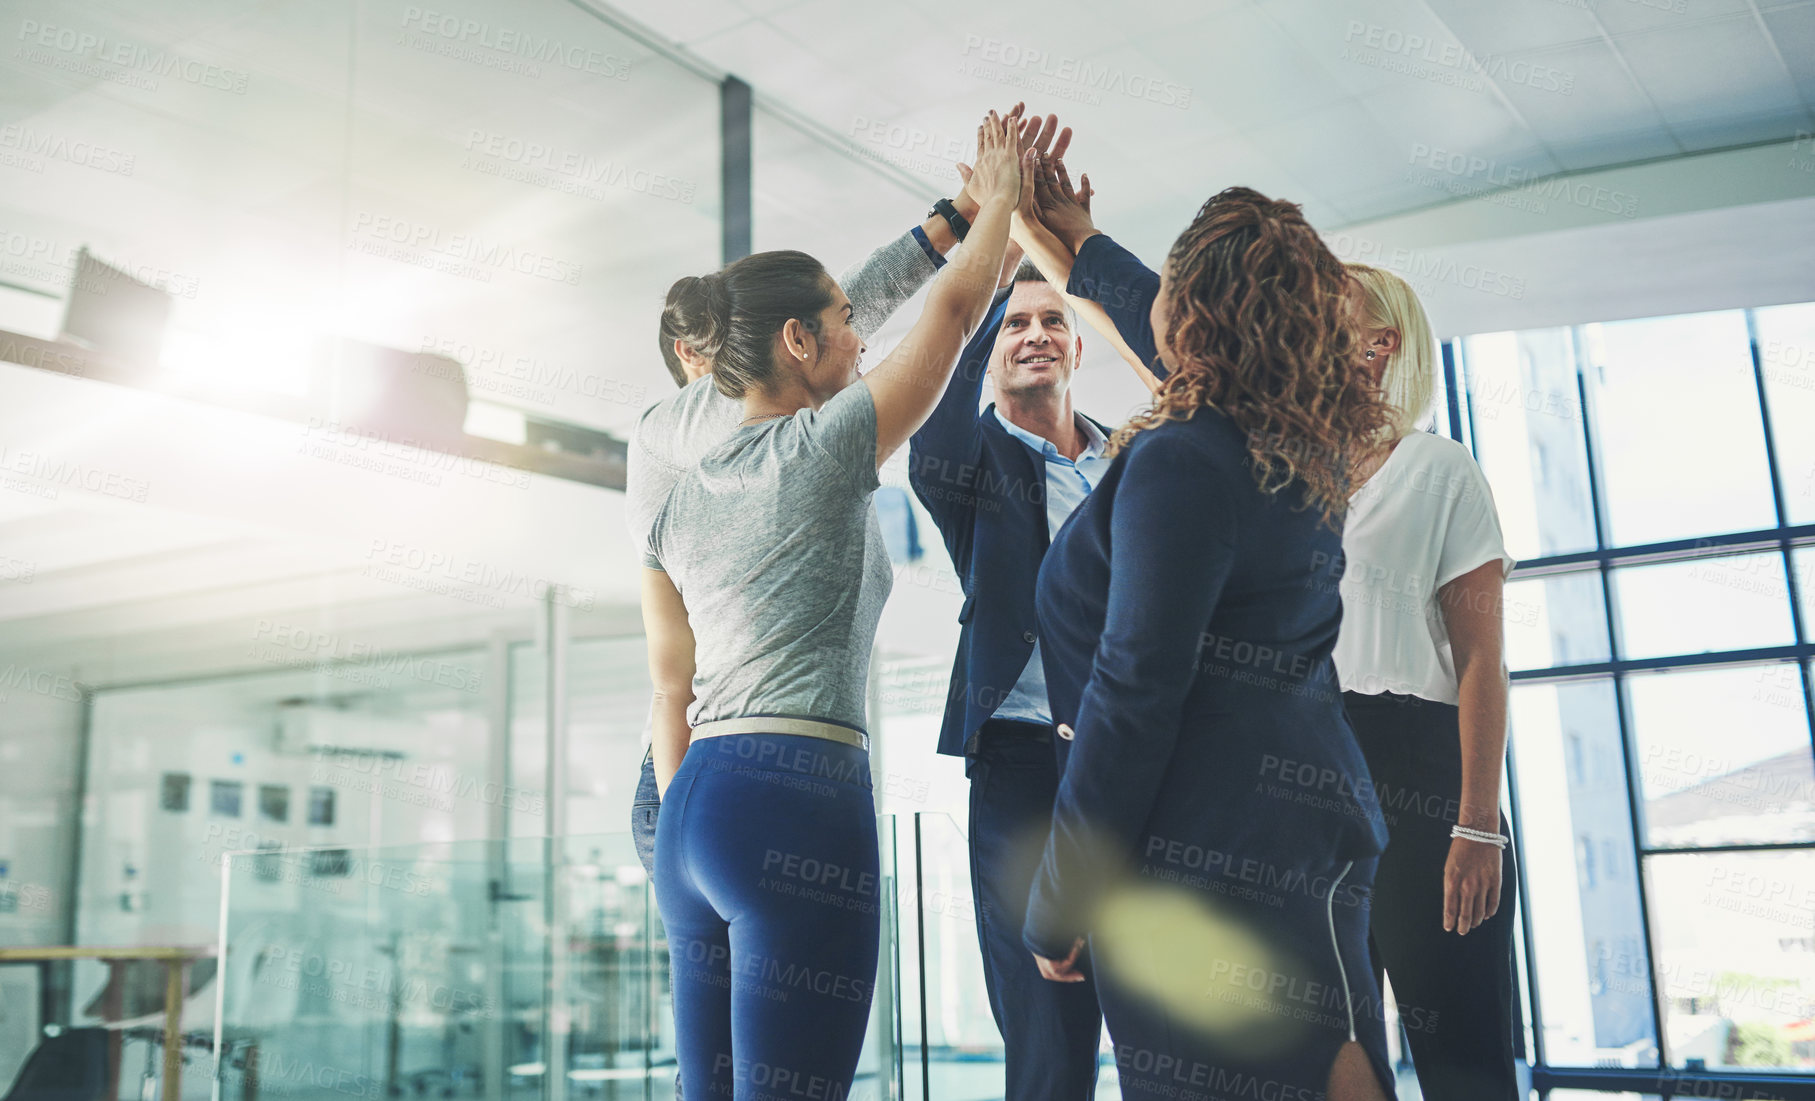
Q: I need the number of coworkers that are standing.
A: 5